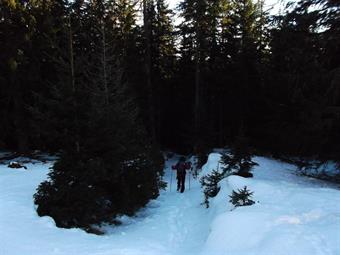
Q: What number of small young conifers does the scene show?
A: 3